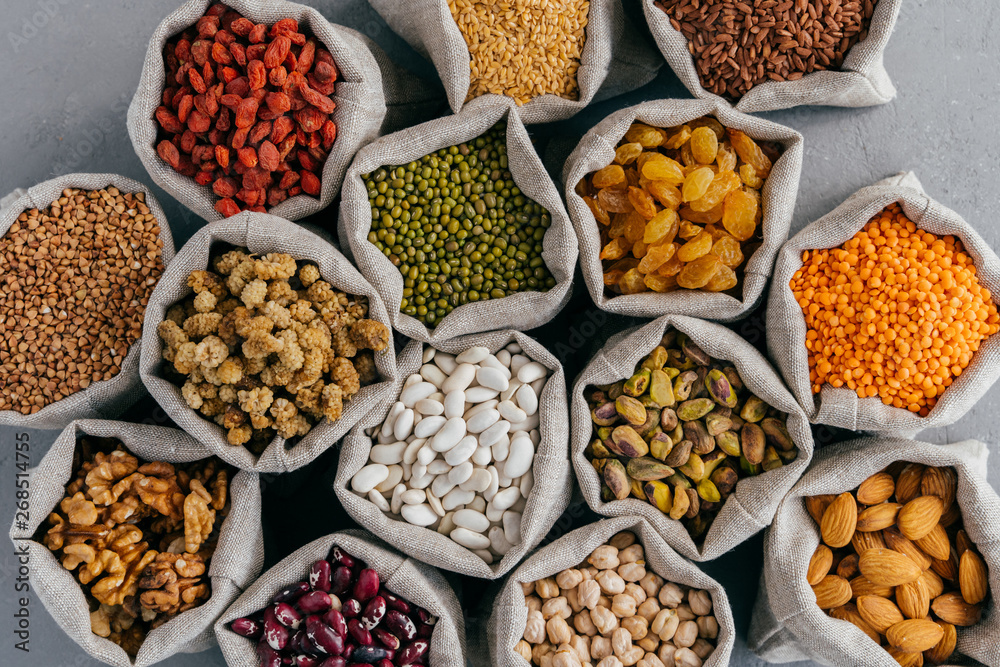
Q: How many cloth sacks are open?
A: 14